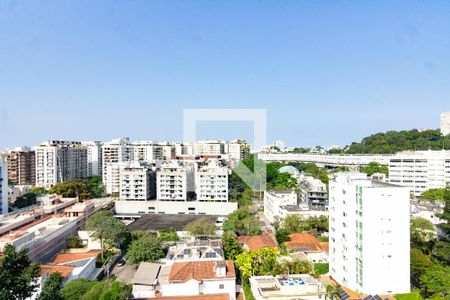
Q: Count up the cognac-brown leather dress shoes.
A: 0